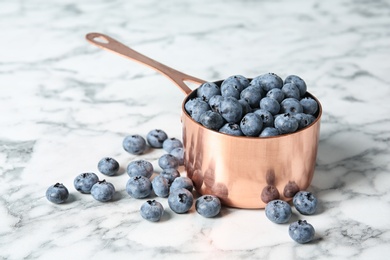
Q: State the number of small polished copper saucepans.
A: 1